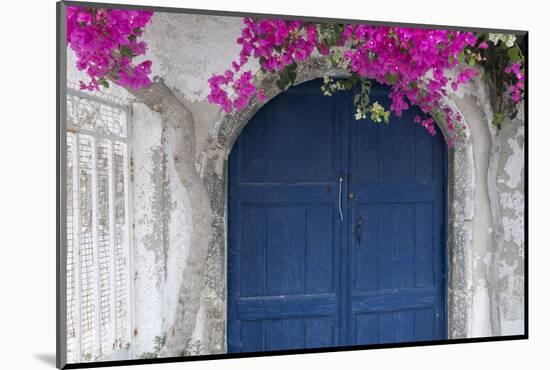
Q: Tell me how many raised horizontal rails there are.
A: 4